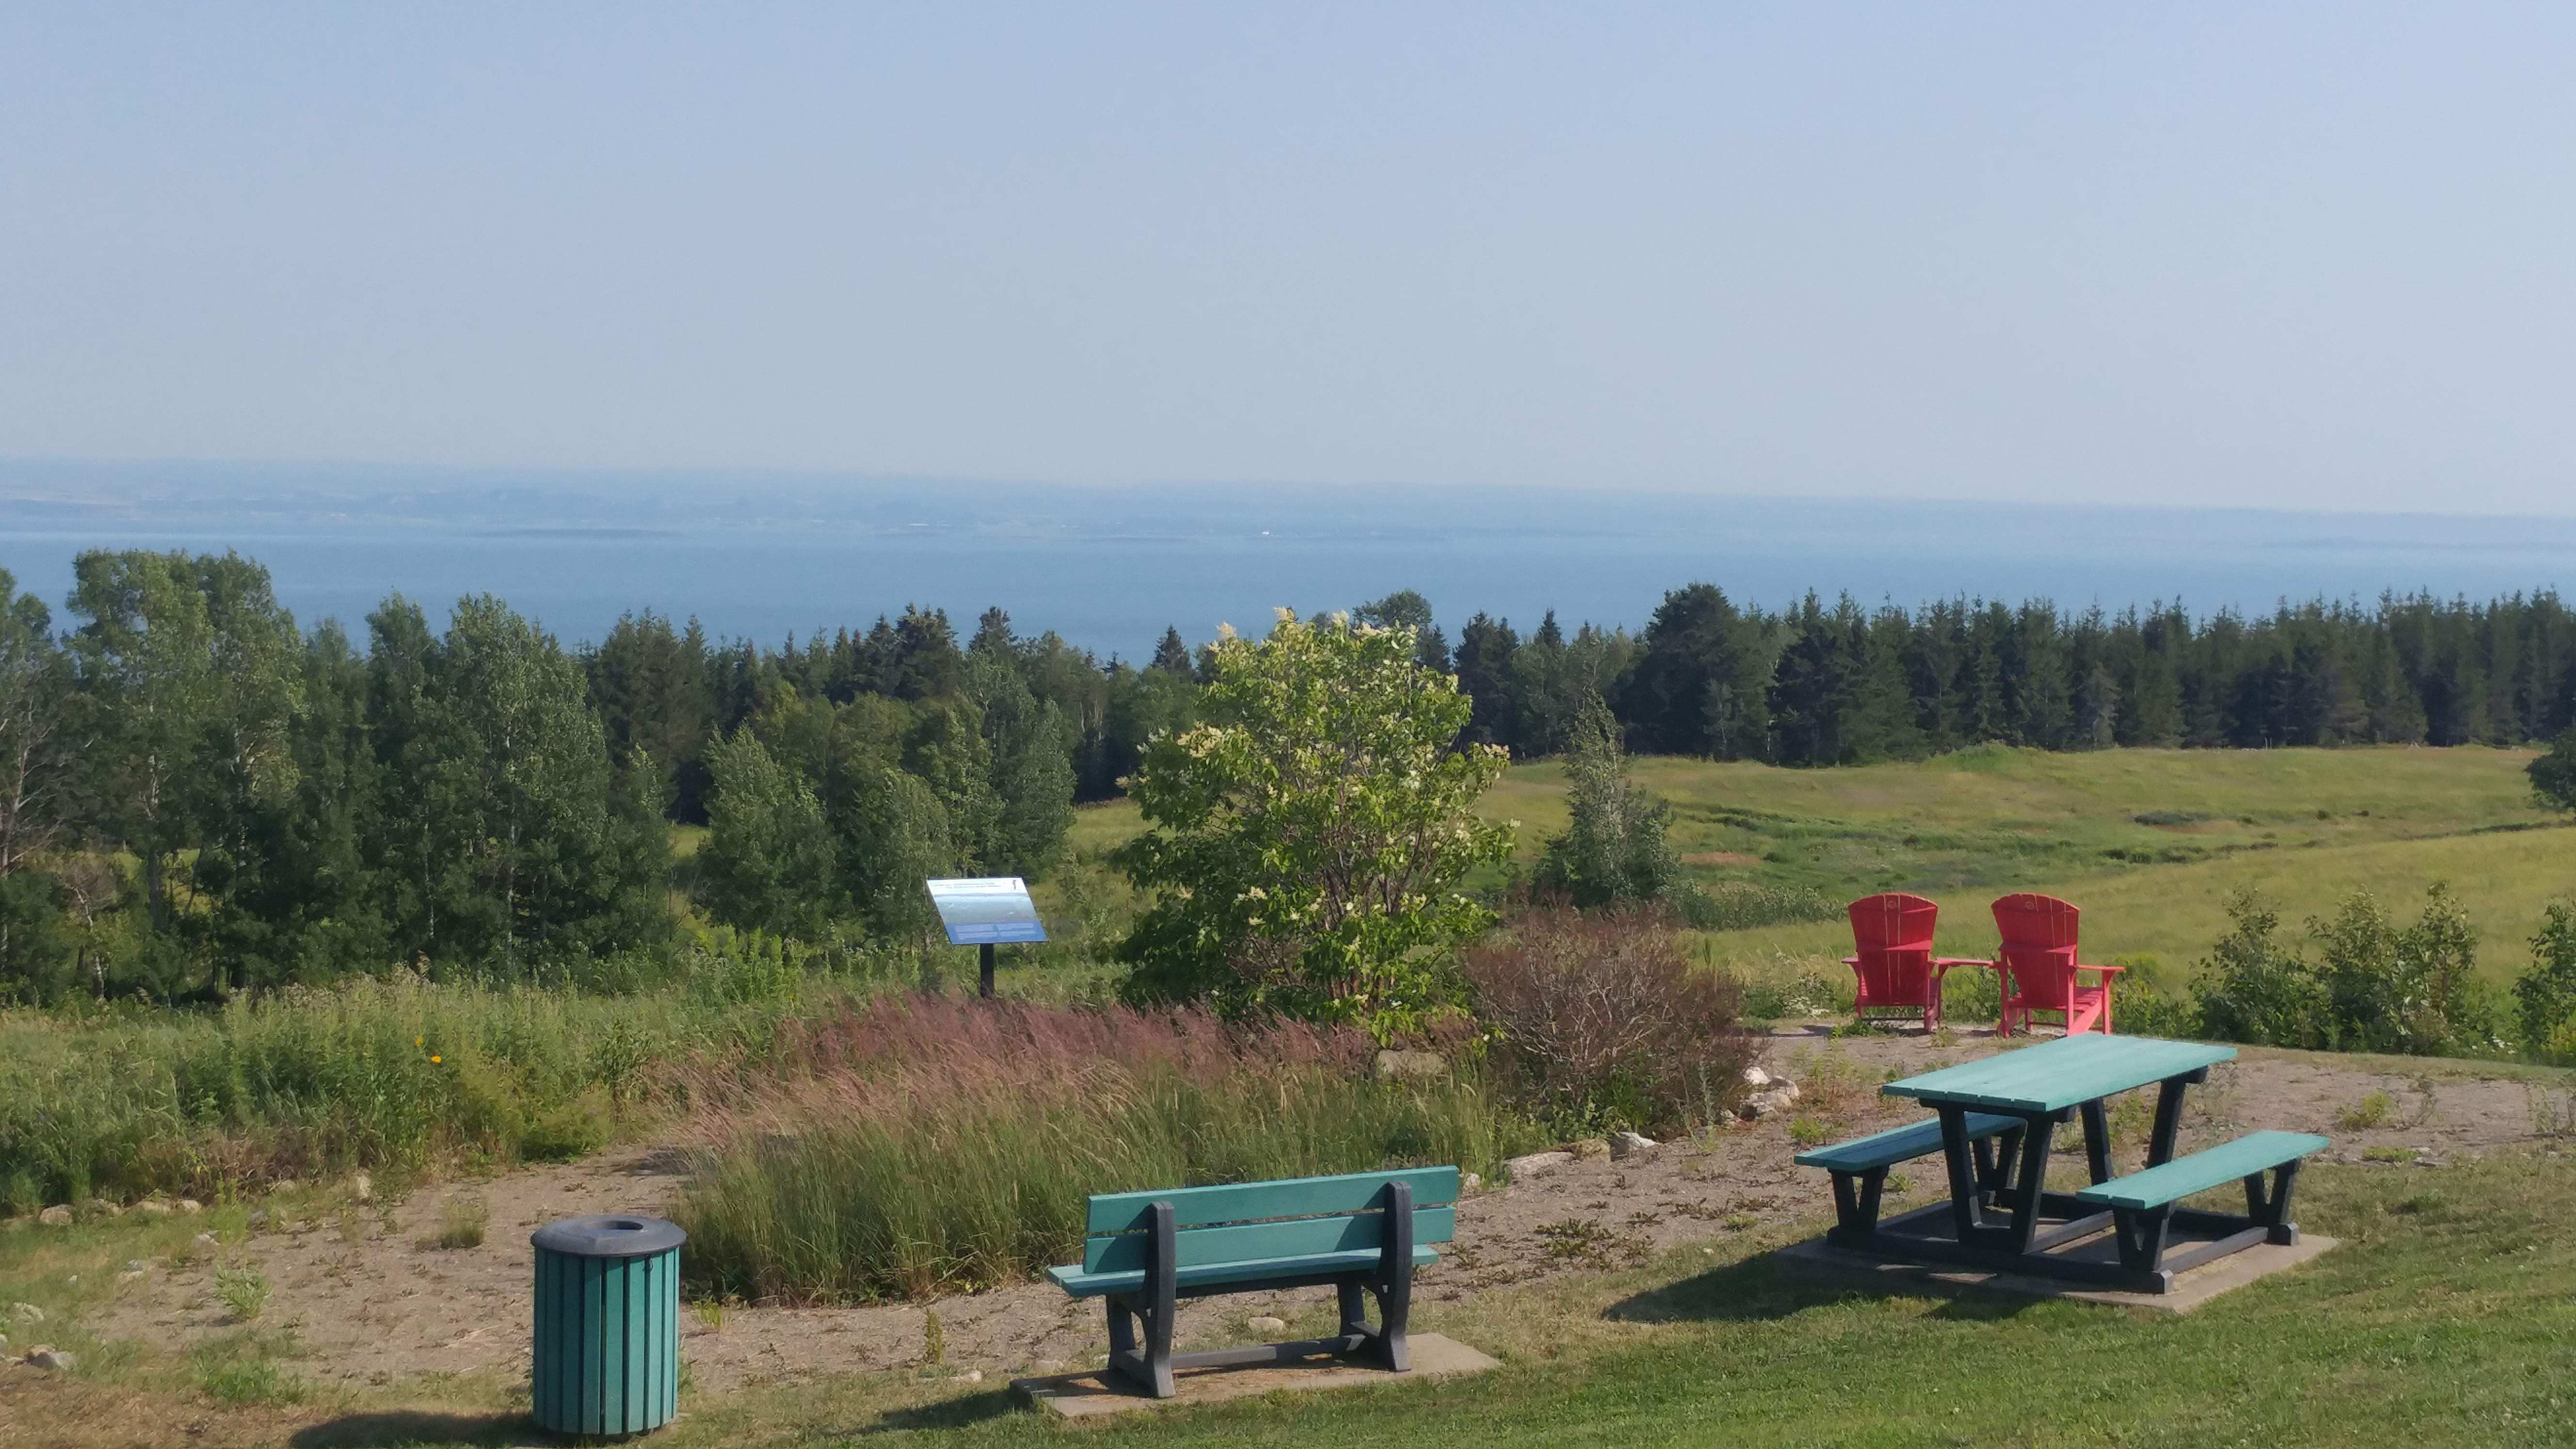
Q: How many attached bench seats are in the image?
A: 2